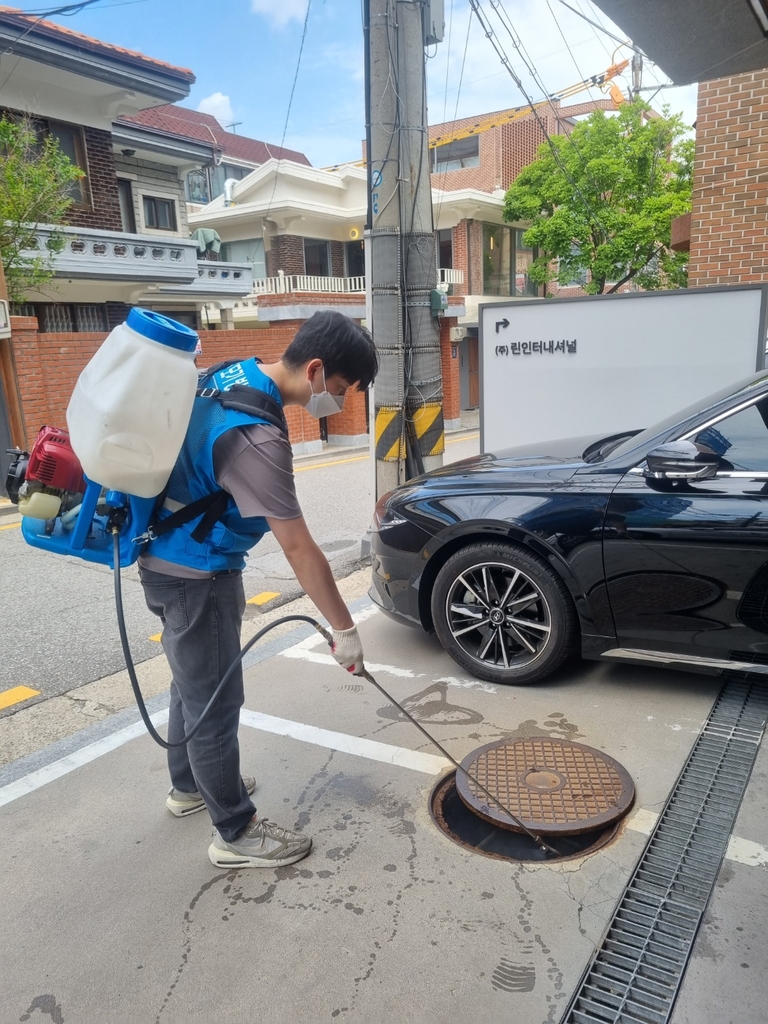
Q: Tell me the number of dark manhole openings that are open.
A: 1